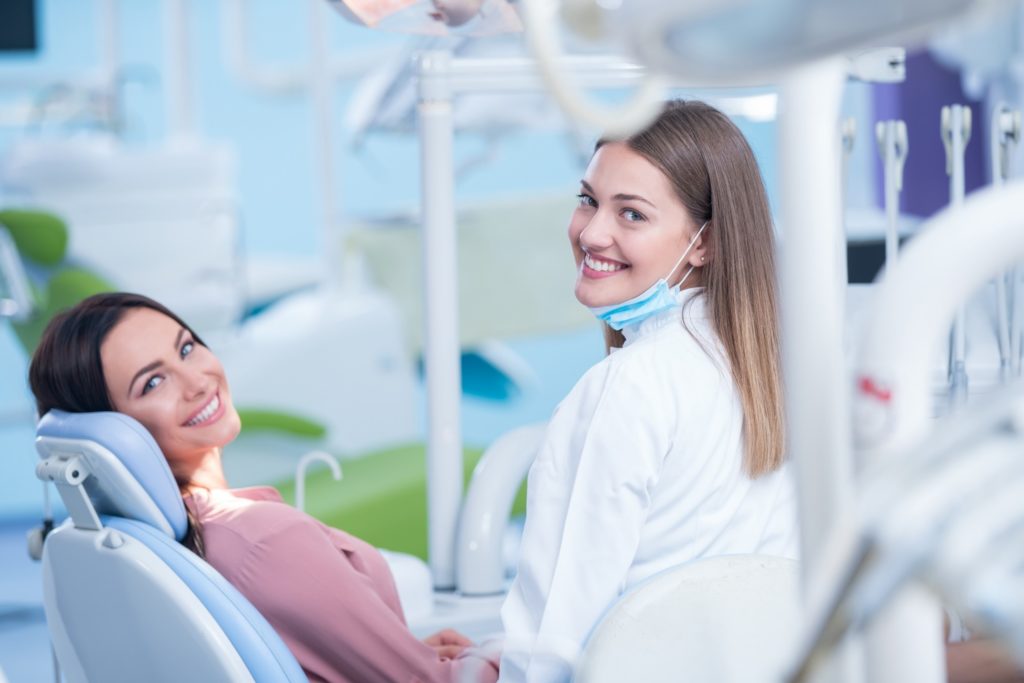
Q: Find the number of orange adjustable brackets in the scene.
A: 0